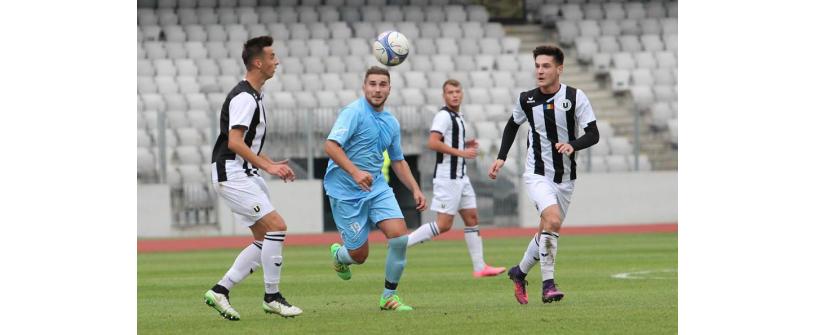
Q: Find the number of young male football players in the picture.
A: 4